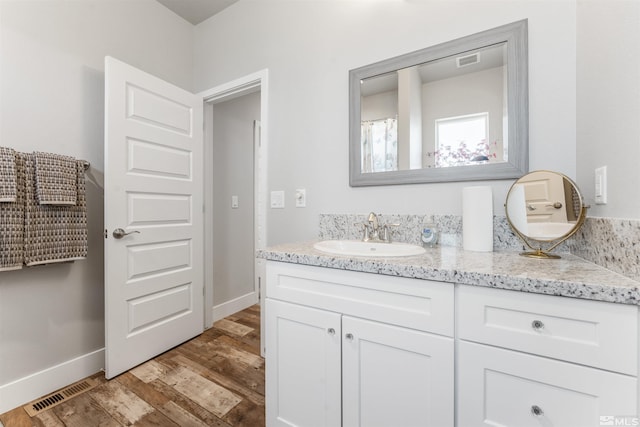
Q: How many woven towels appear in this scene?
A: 4